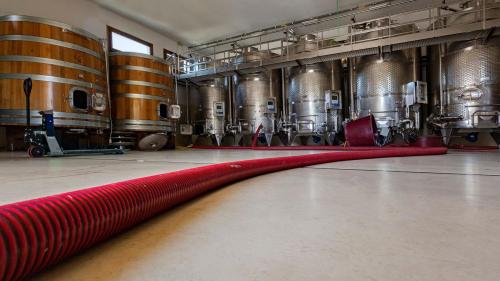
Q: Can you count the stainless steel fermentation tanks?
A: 5